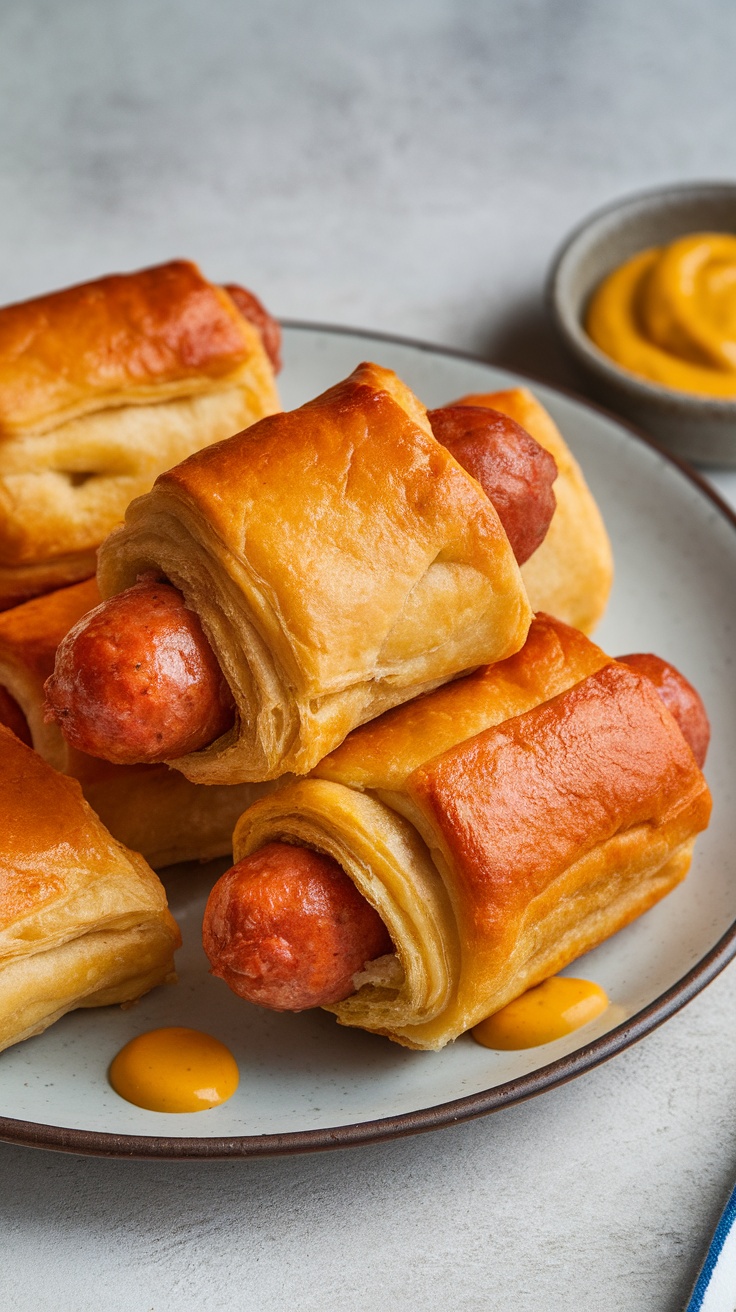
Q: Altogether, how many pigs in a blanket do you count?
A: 6